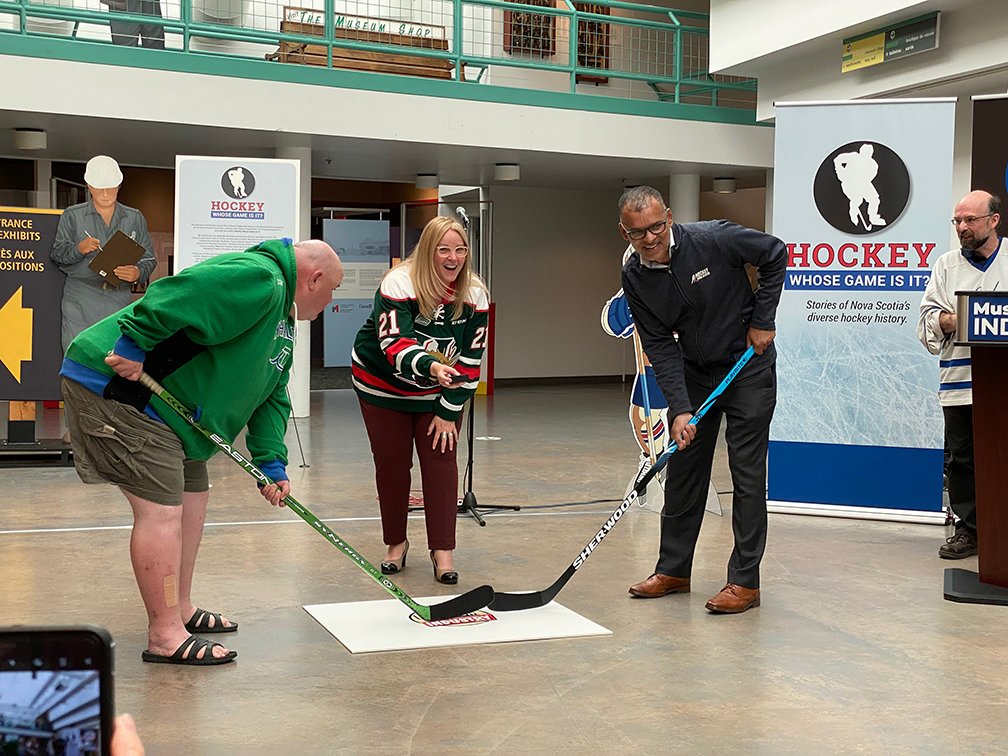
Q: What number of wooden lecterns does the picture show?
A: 1